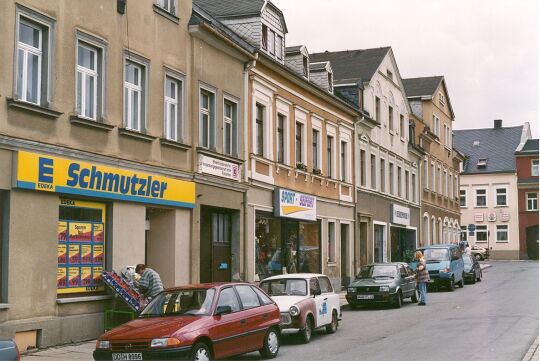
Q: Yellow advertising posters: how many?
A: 11